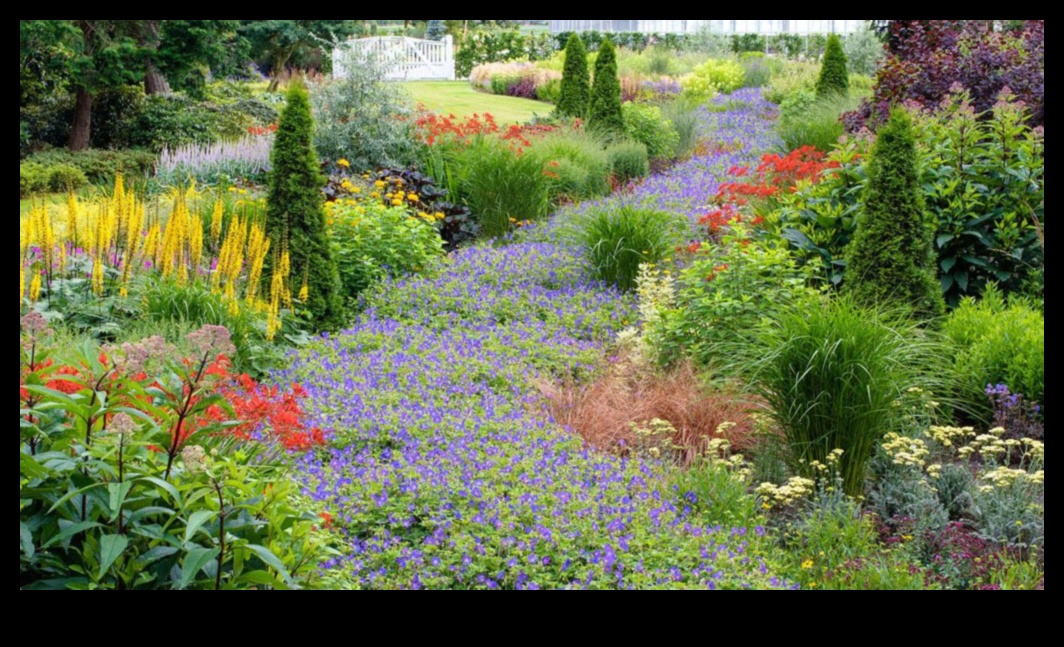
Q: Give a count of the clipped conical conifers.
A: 5